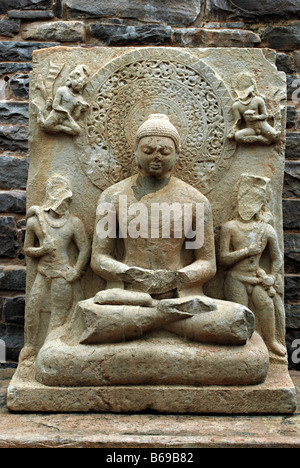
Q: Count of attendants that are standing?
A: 2